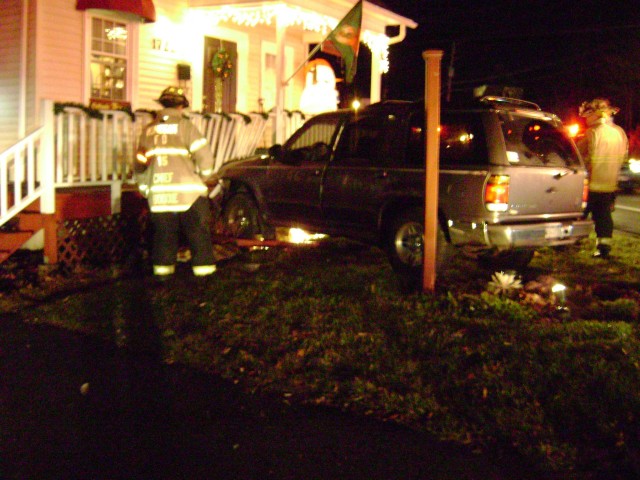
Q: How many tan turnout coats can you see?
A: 2